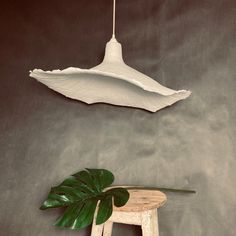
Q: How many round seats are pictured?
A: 1